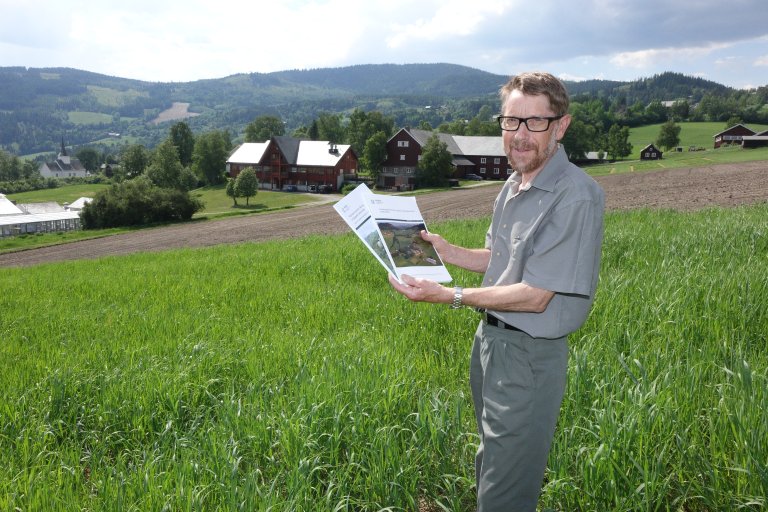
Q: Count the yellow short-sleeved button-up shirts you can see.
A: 0